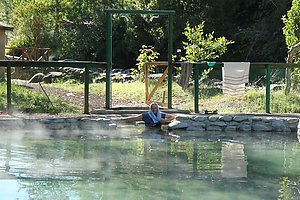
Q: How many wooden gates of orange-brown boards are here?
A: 1